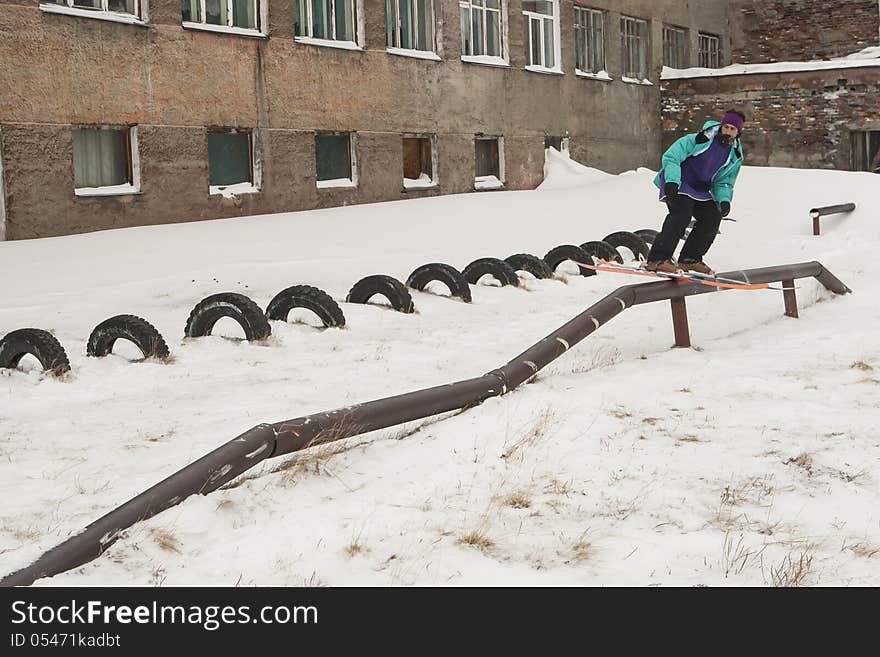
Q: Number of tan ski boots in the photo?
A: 2